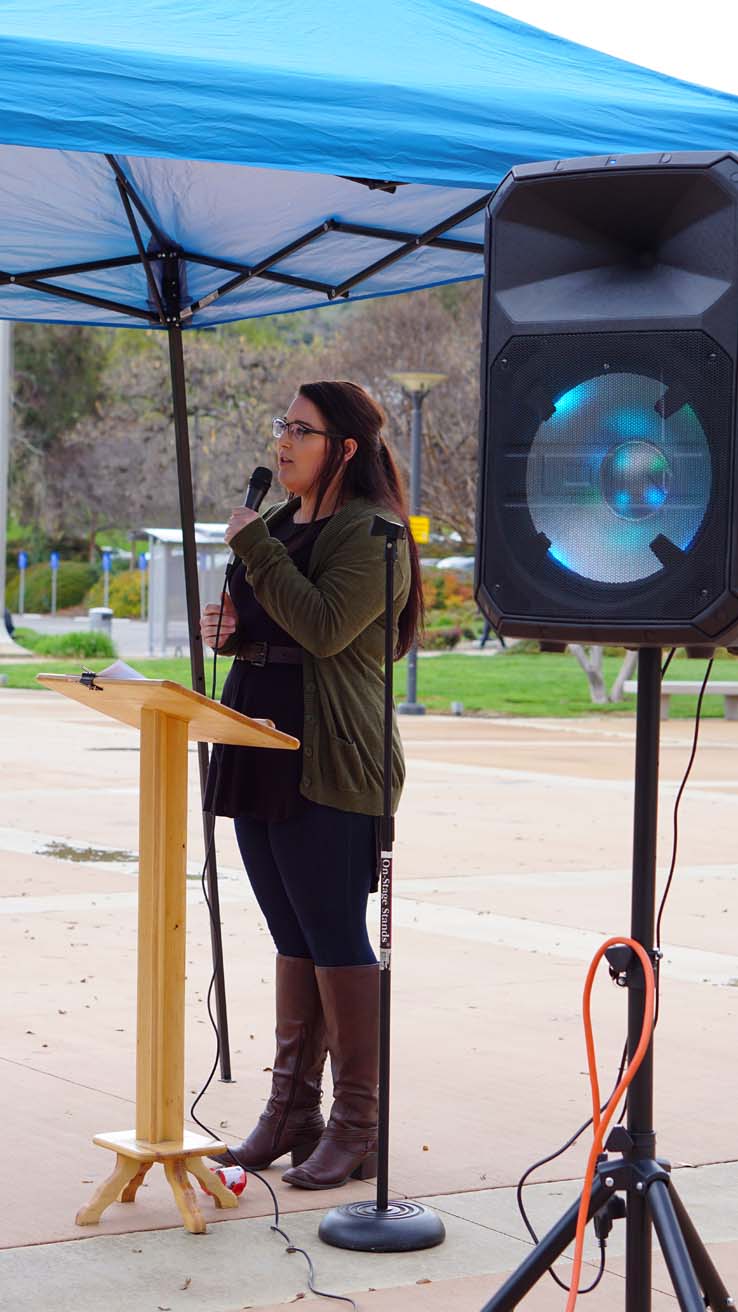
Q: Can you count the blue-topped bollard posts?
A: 4